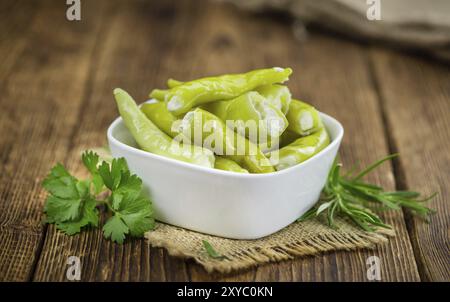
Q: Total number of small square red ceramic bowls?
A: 0